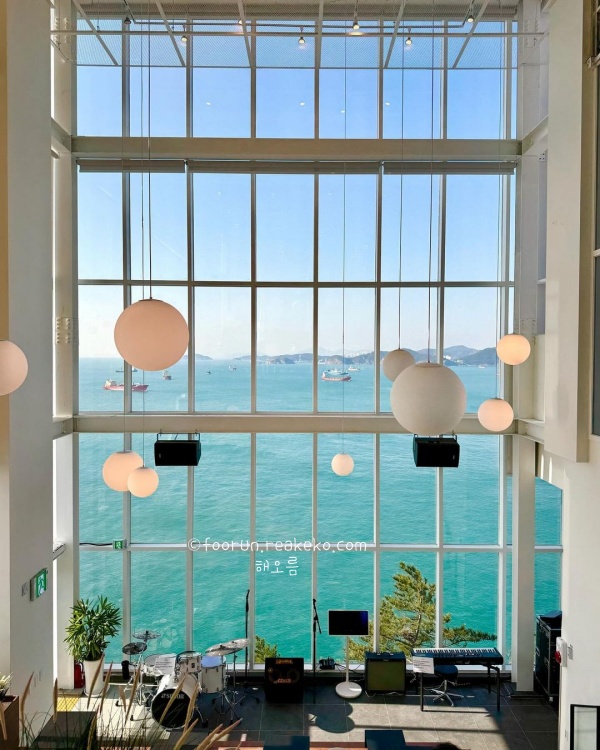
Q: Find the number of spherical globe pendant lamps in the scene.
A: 9